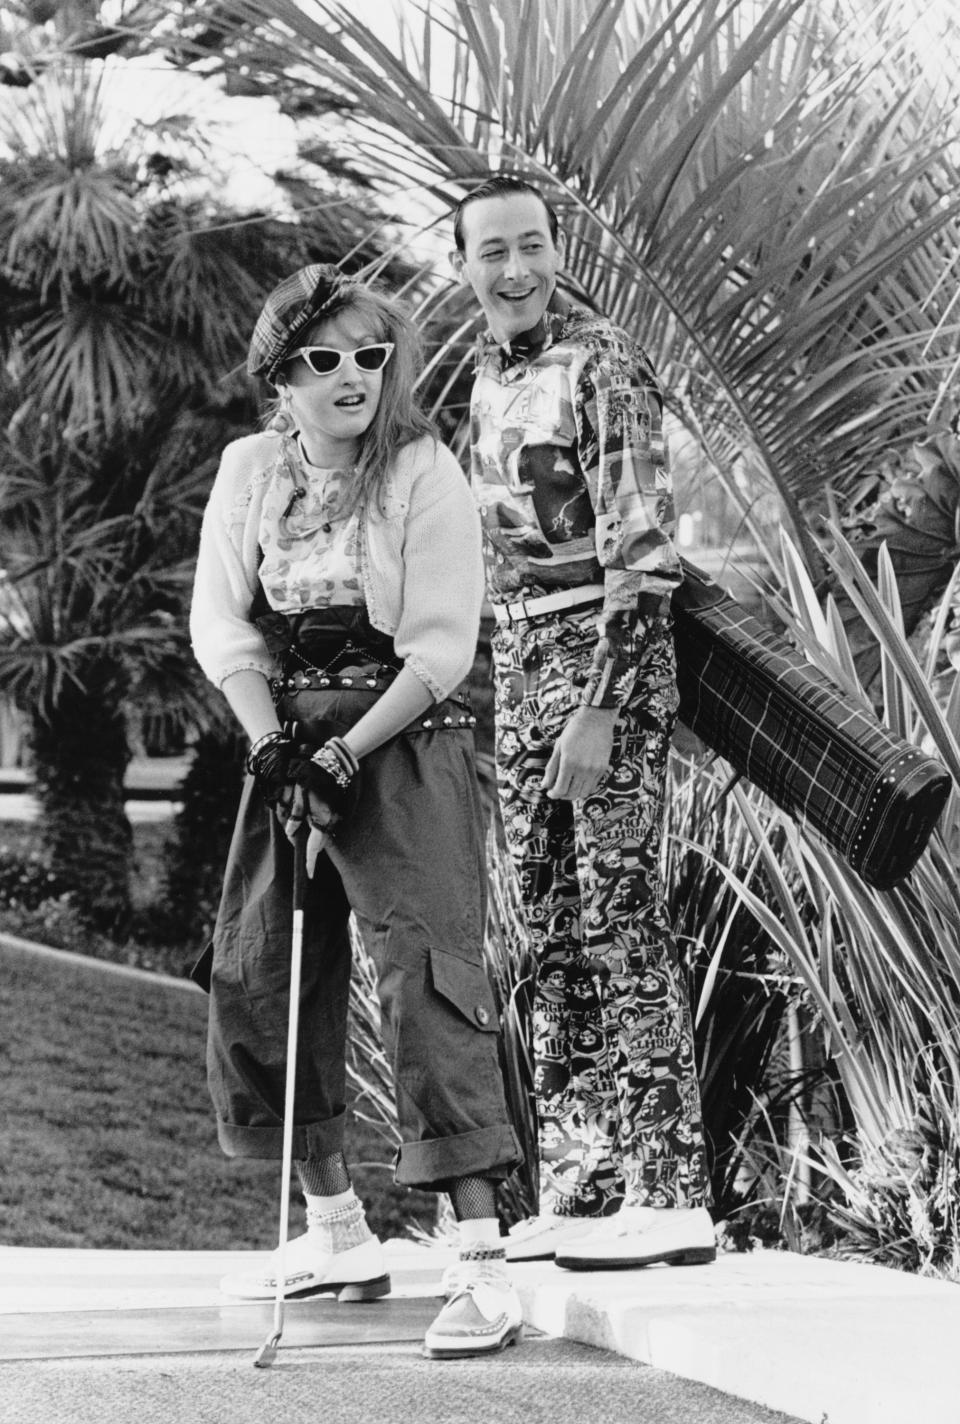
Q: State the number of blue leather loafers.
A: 0